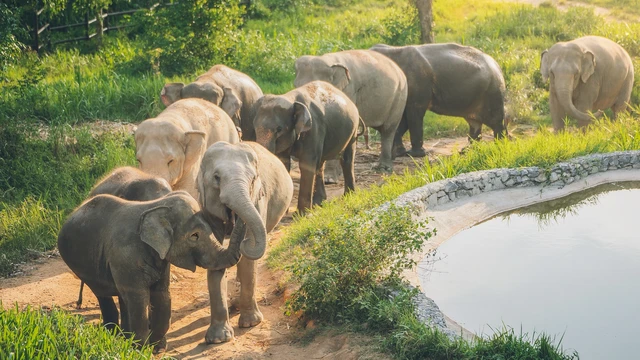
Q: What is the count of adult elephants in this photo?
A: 7